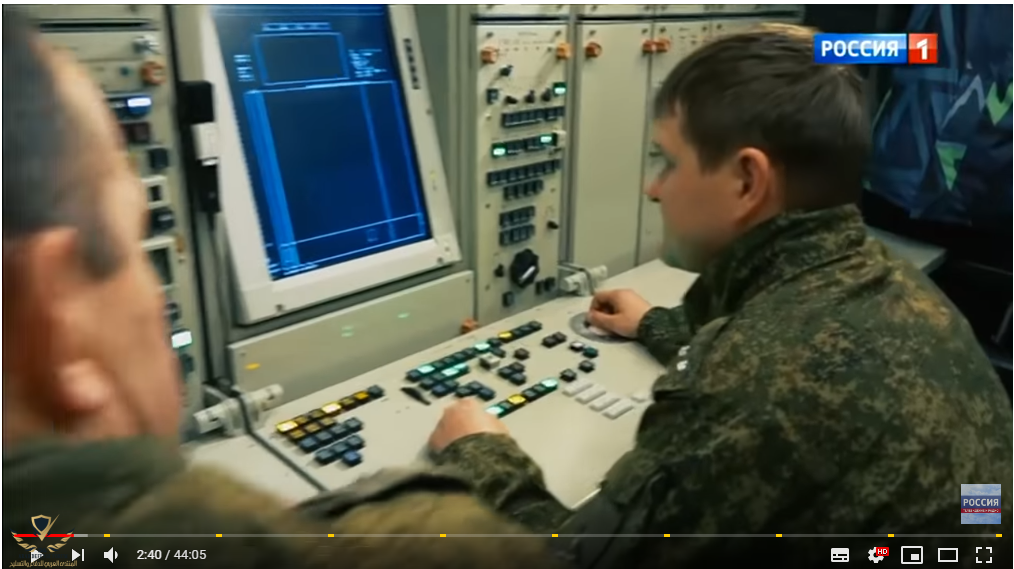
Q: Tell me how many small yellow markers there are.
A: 9